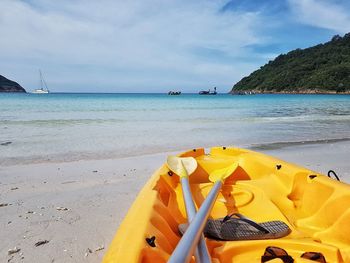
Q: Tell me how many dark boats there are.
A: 2